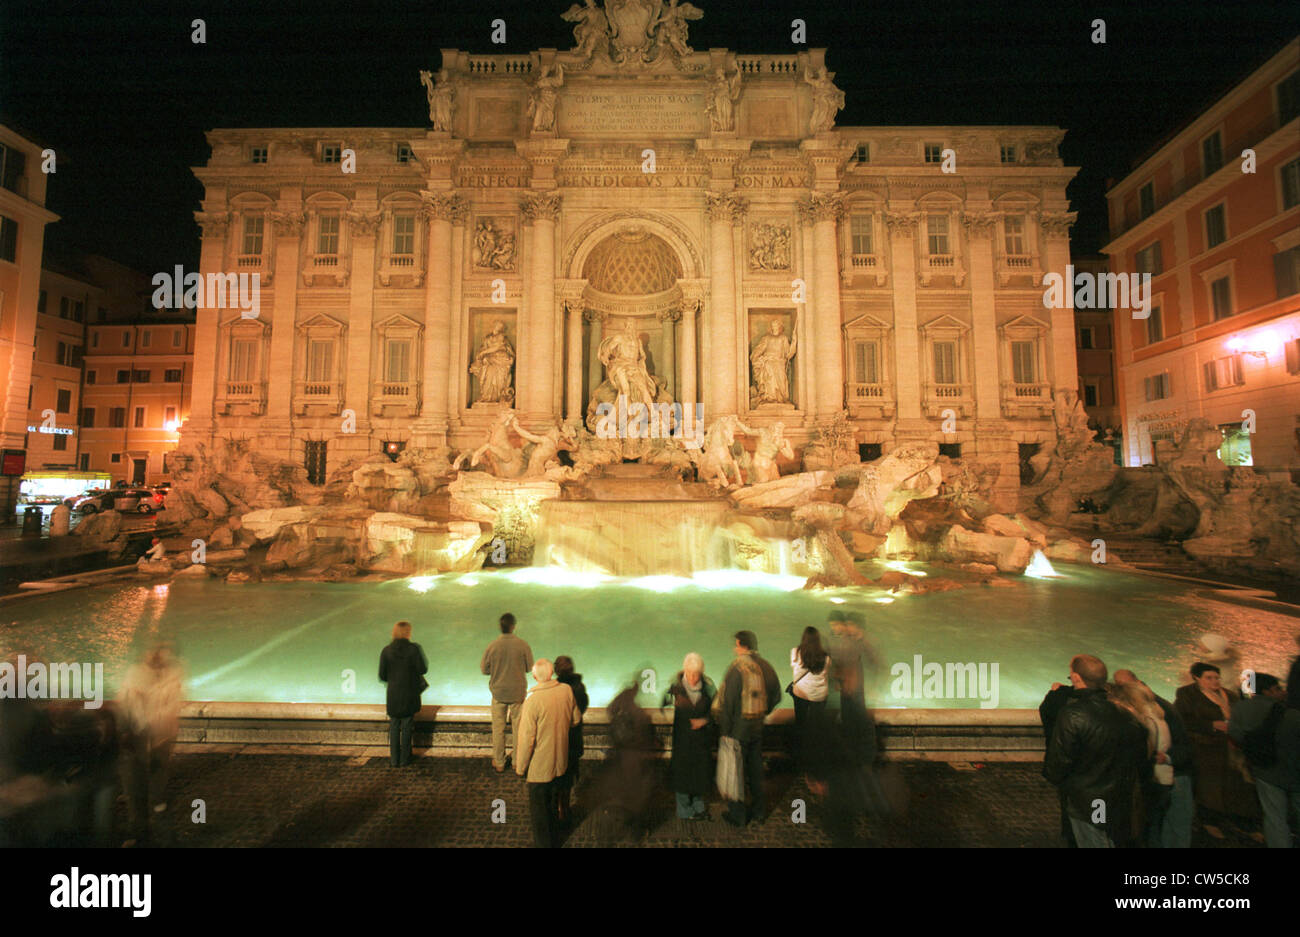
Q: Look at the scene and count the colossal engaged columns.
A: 4